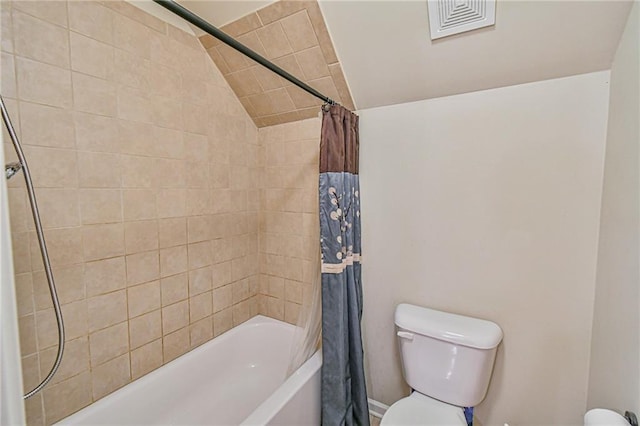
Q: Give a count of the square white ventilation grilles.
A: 1